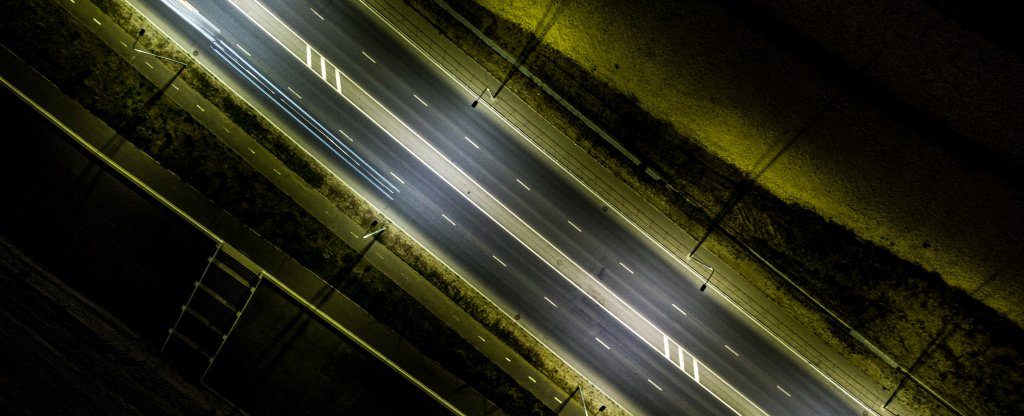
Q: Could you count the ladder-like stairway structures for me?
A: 1